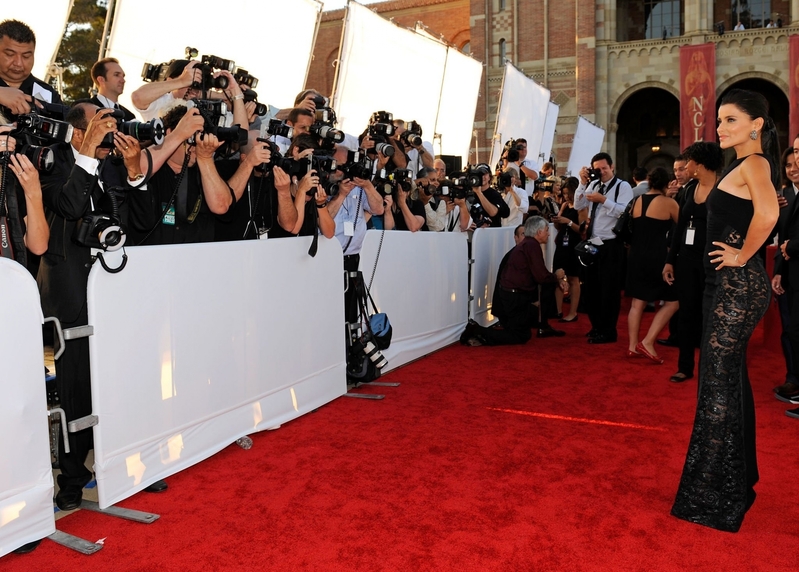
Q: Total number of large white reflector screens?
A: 7